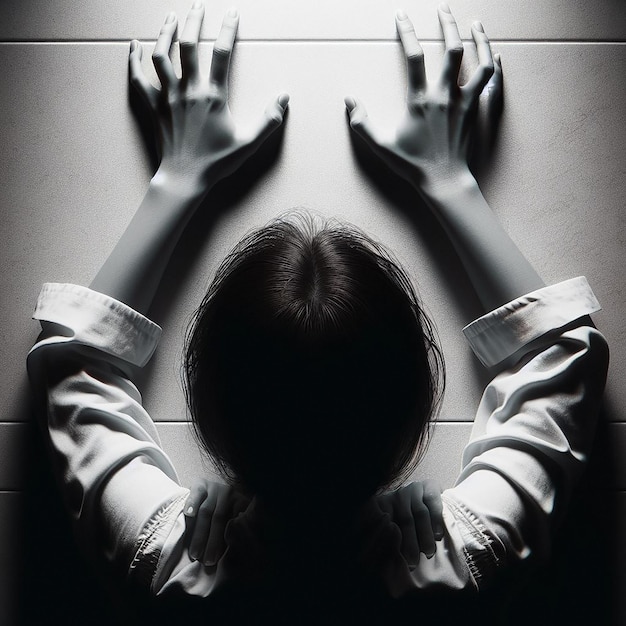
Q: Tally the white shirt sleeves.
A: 2